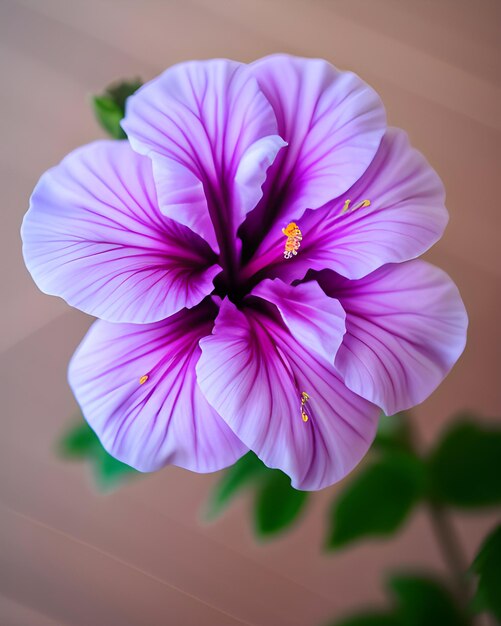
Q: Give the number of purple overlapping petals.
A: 7